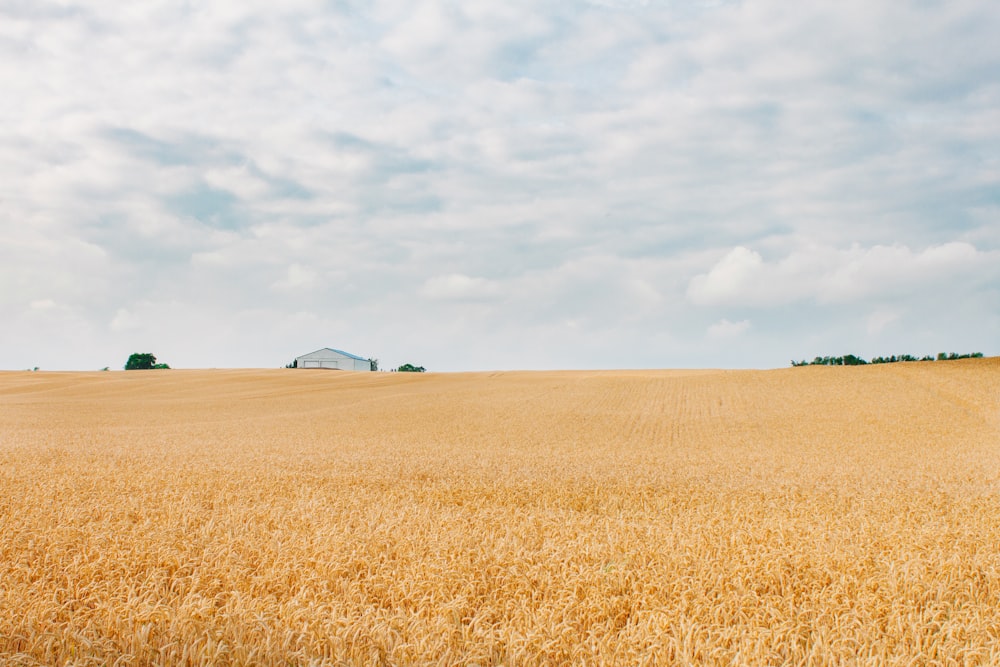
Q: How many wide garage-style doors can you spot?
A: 2